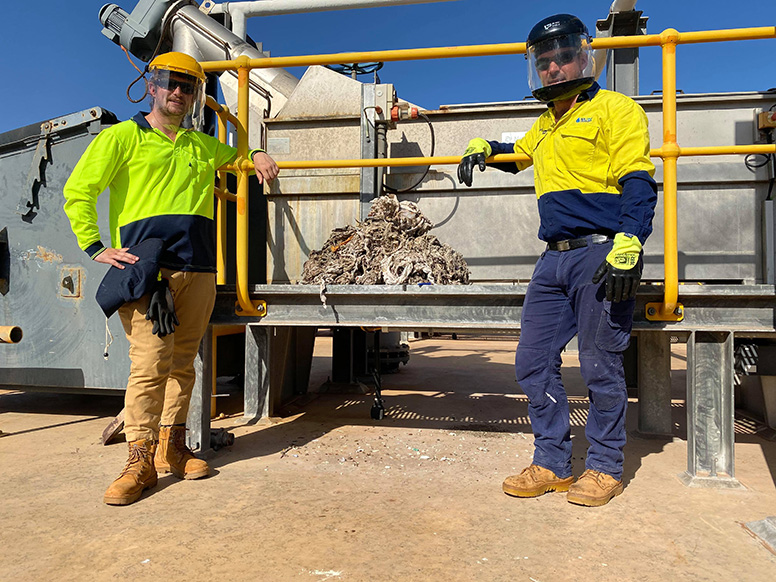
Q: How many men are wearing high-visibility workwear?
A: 2